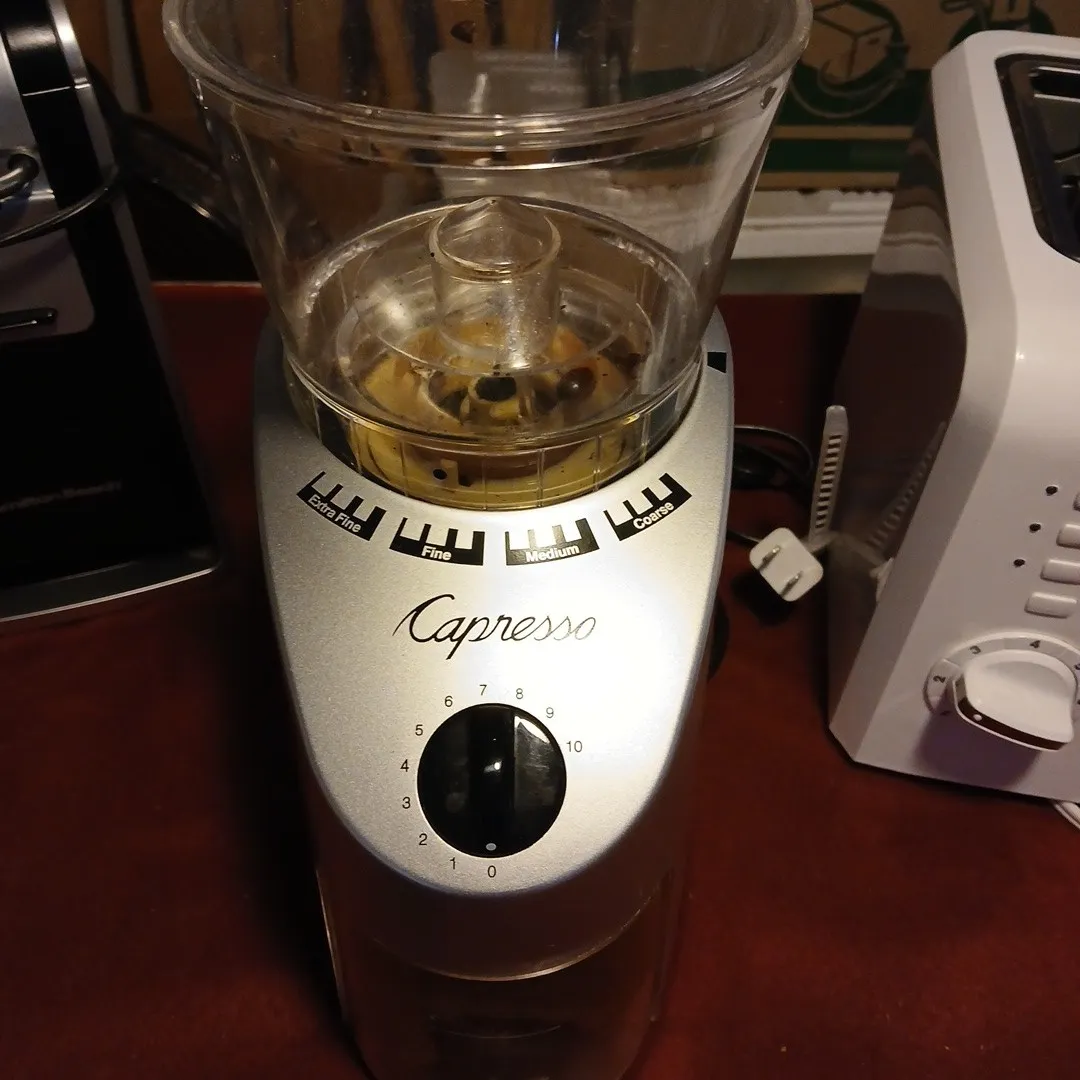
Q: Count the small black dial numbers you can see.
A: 11